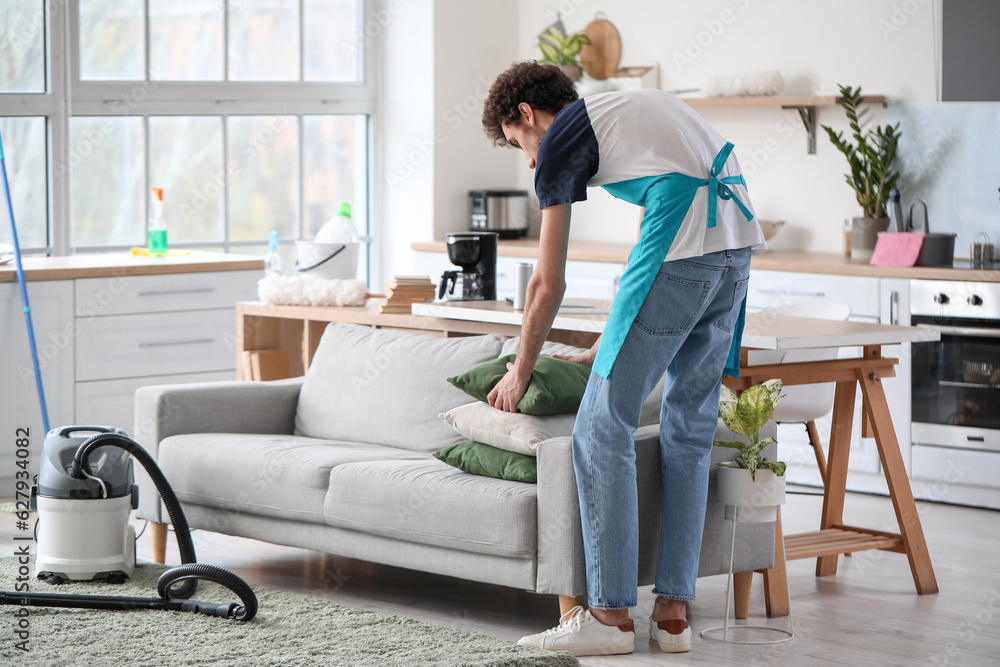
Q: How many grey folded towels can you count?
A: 0